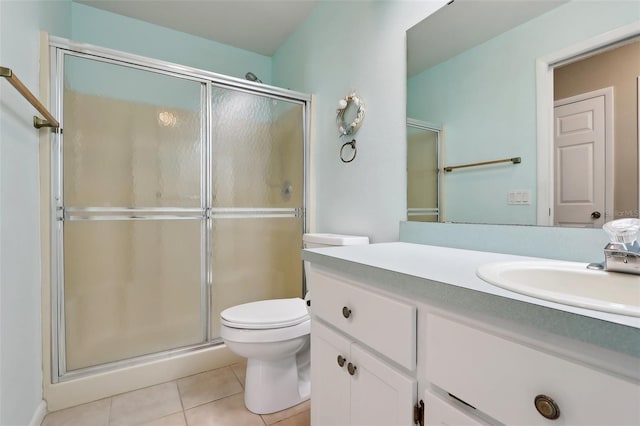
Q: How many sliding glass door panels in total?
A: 2